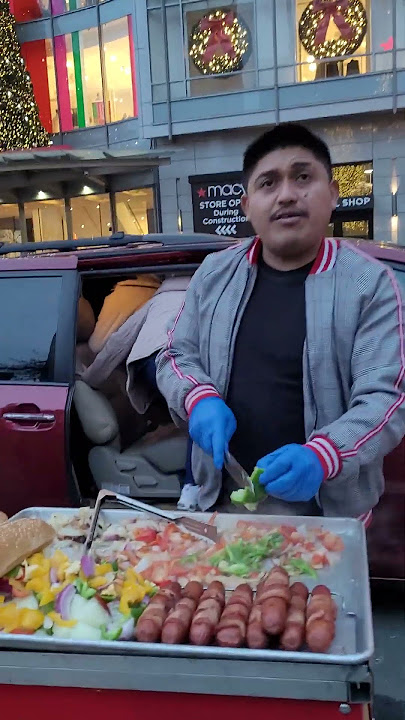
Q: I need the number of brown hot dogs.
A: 8